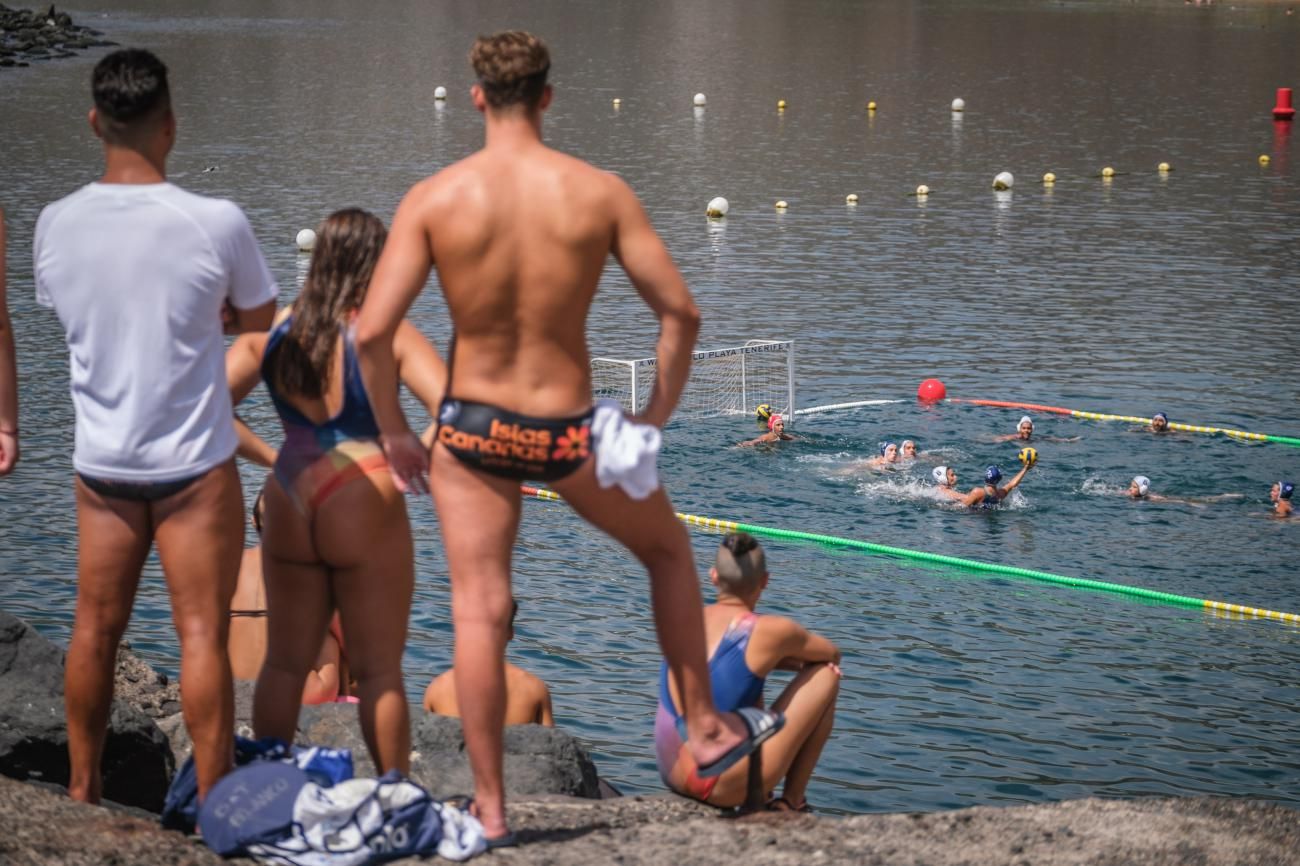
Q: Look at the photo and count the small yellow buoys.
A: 10